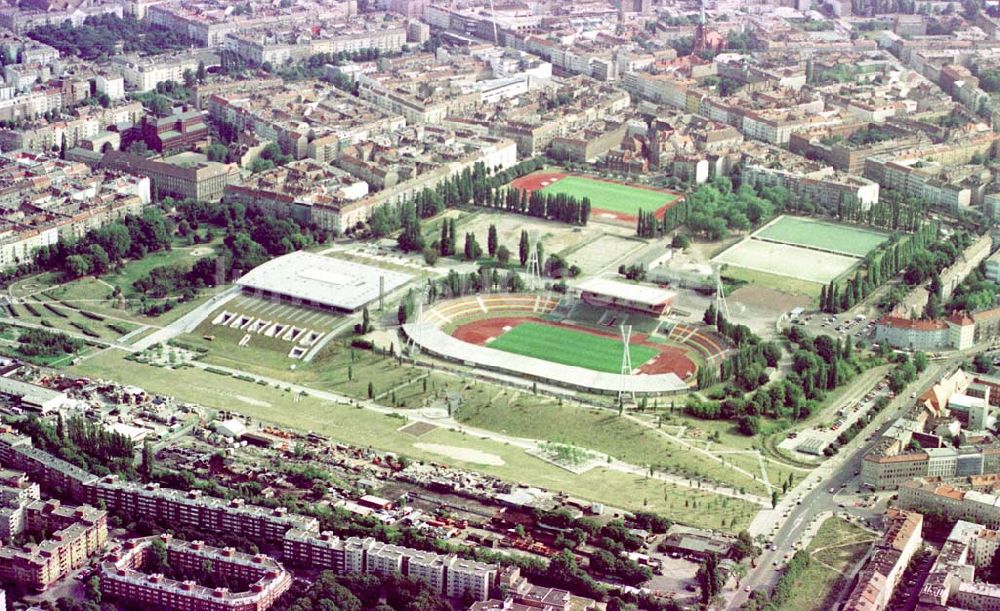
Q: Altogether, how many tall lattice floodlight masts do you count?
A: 4